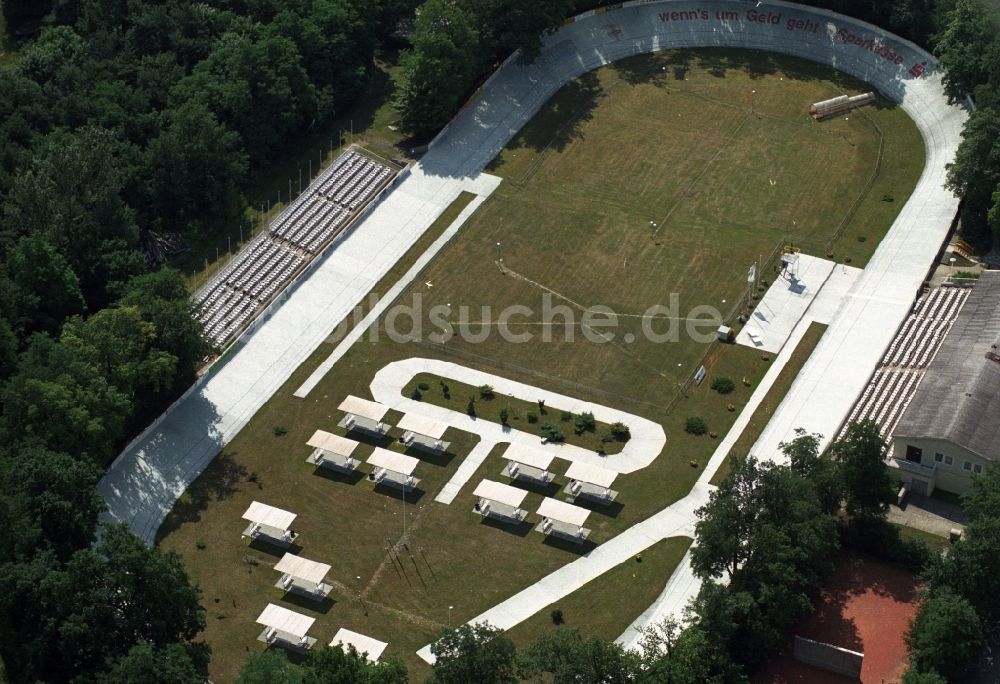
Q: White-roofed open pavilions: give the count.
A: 12